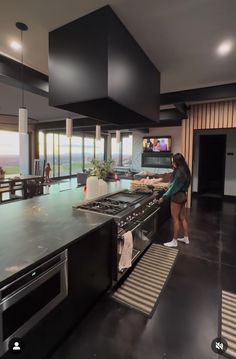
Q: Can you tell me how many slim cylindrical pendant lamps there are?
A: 4